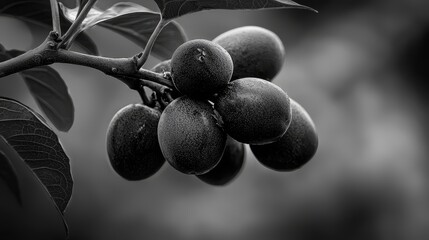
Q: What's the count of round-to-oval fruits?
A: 7